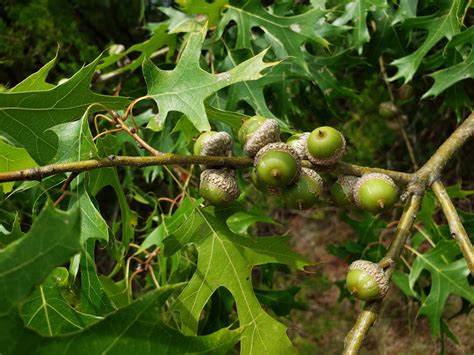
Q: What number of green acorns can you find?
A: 11